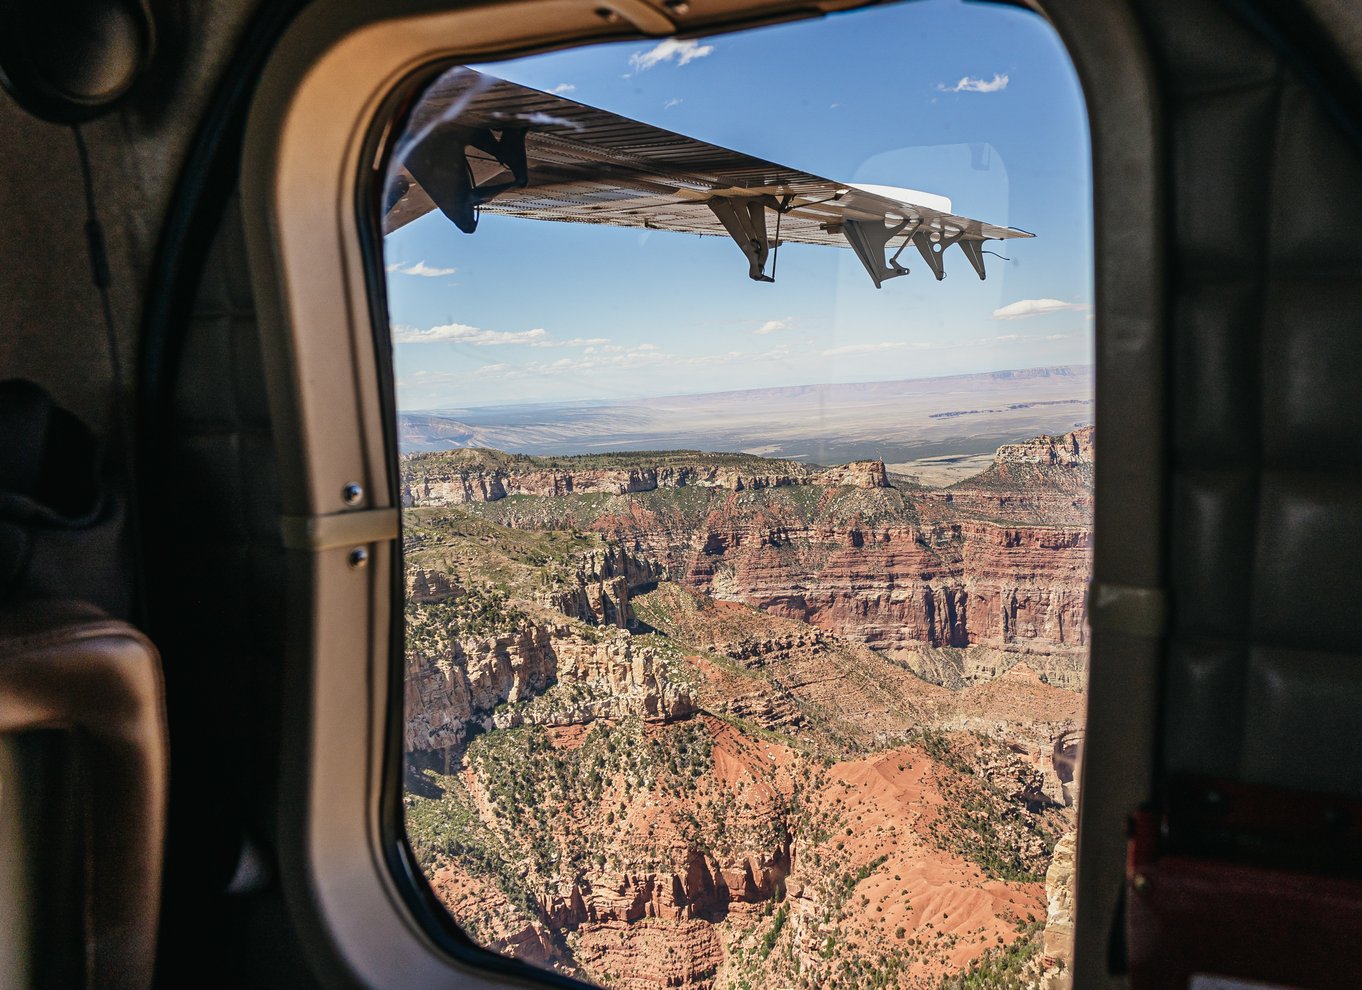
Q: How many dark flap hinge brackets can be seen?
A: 5